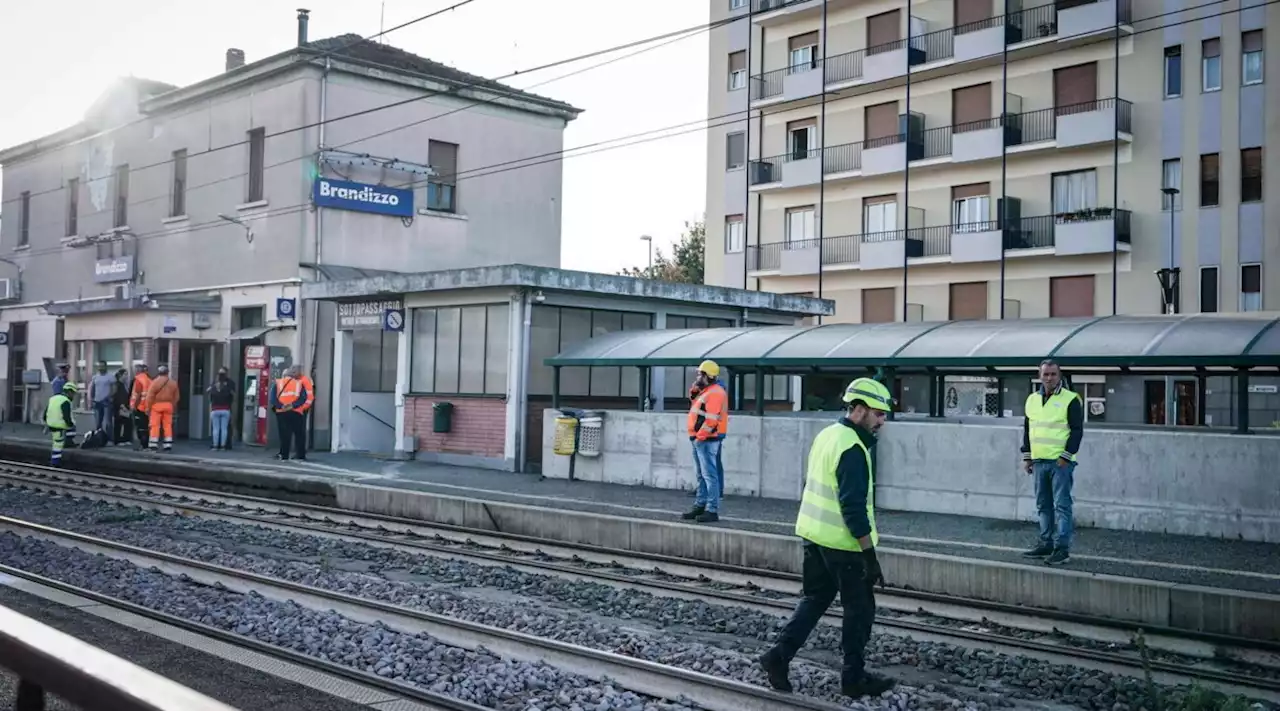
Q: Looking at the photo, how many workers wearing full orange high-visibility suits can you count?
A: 1